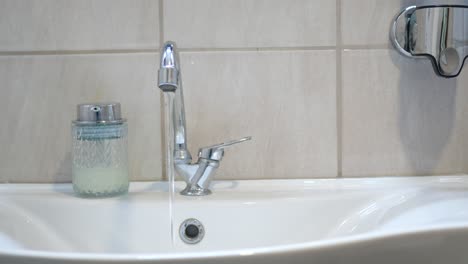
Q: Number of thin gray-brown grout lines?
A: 3